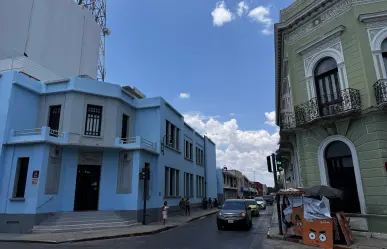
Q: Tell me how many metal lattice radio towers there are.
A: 1